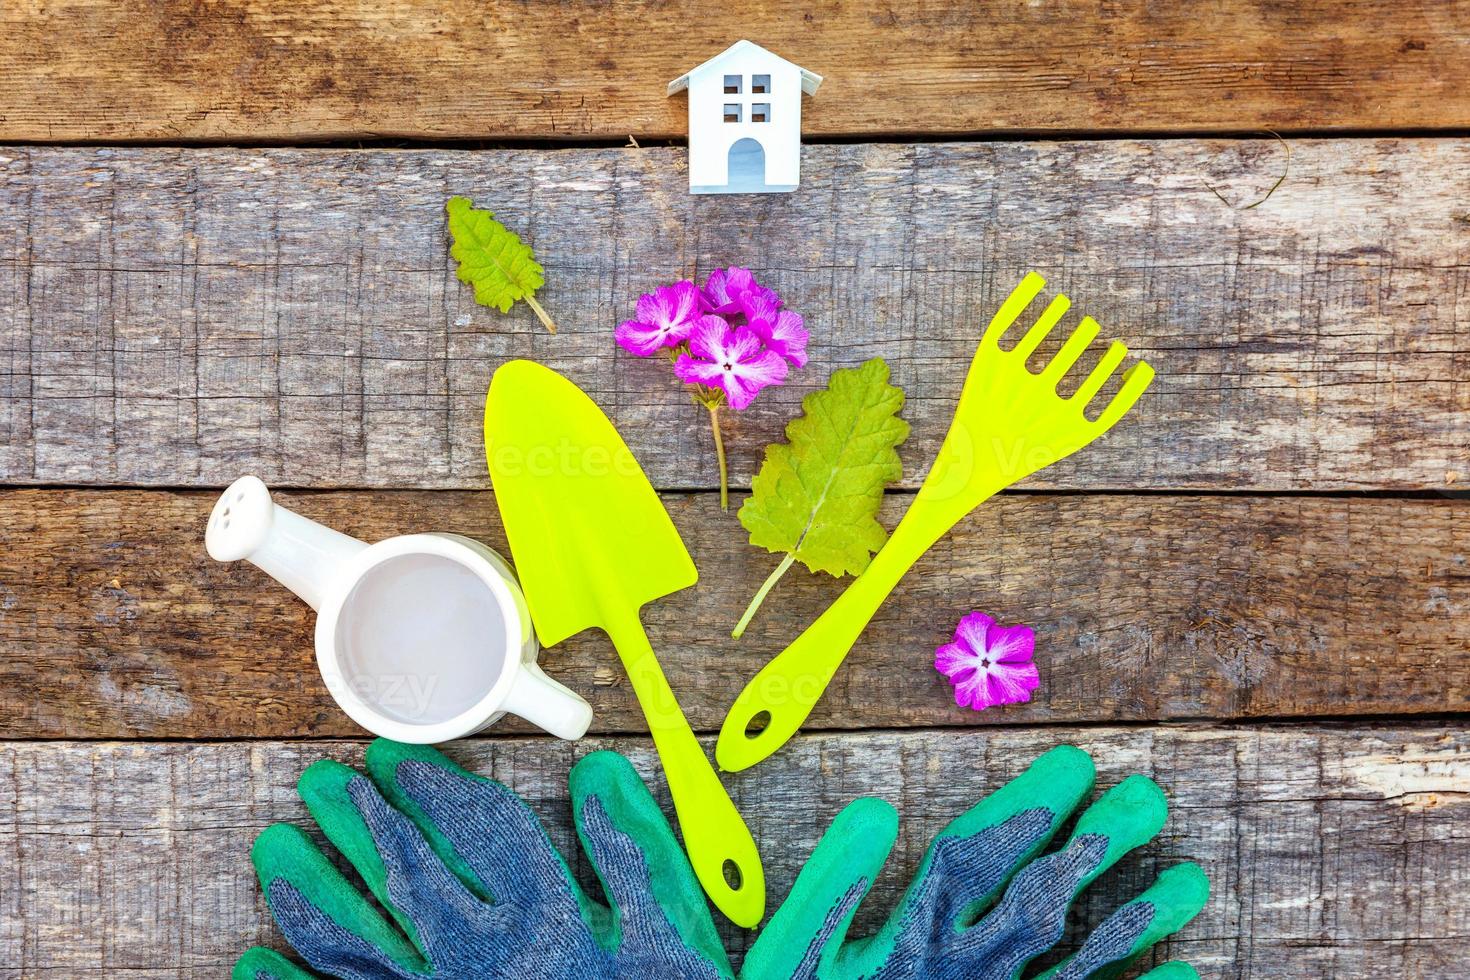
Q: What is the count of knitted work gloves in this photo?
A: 2